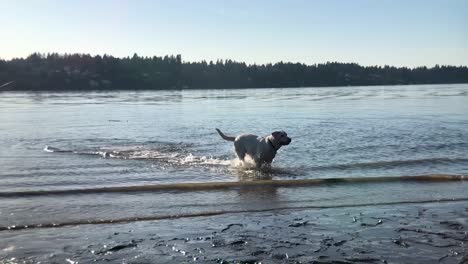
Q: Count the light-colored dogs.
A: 1